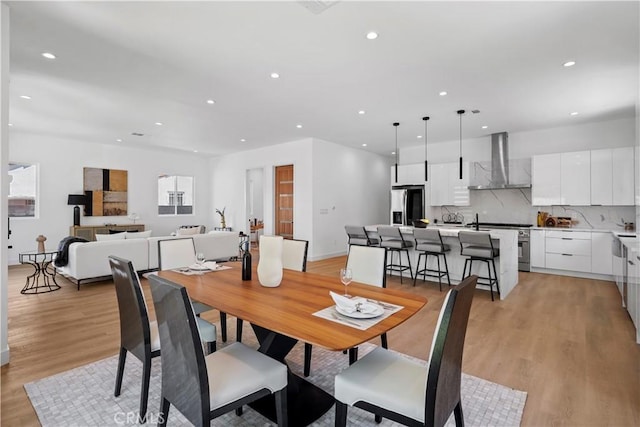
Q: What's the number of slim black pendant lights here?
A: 3